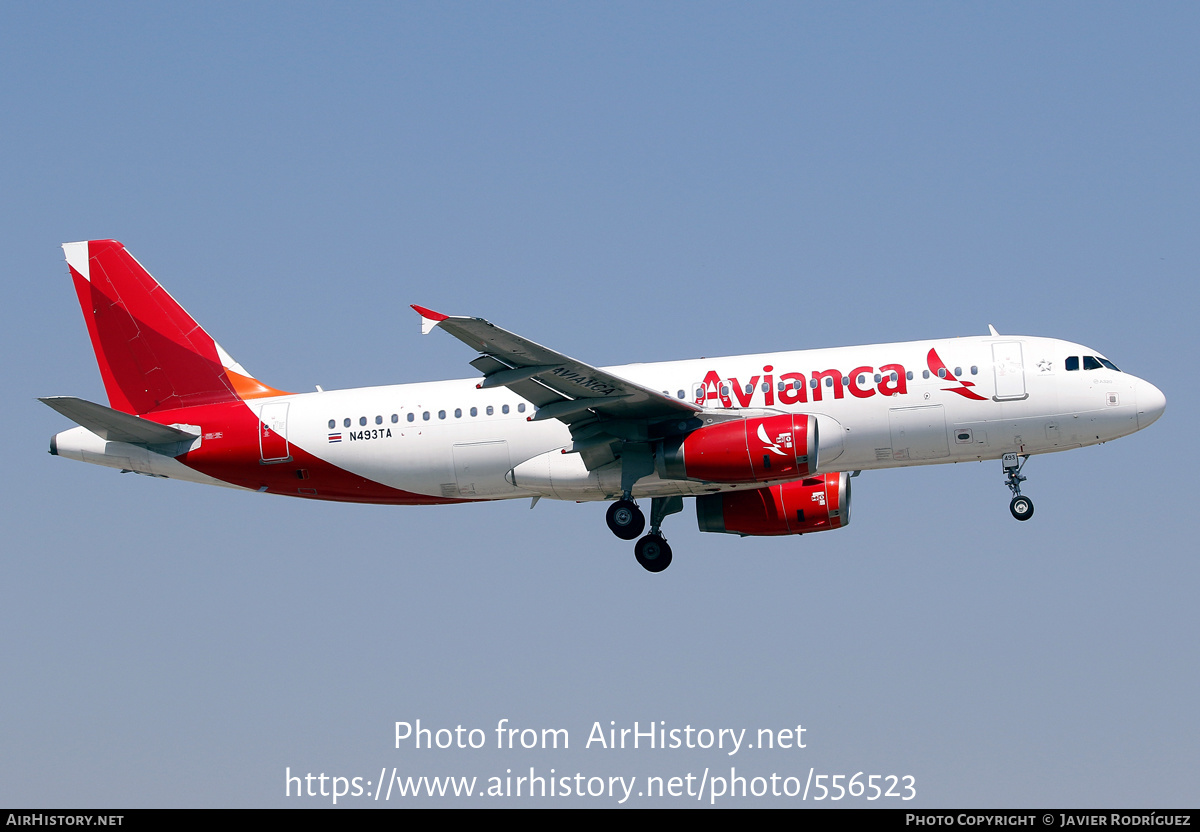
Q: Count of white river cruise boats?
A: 0